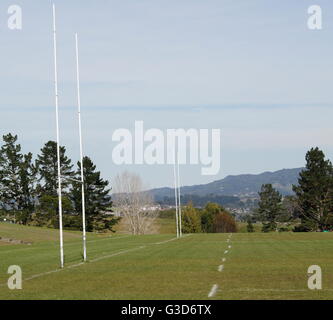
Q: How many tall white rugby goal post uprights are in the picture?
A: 4